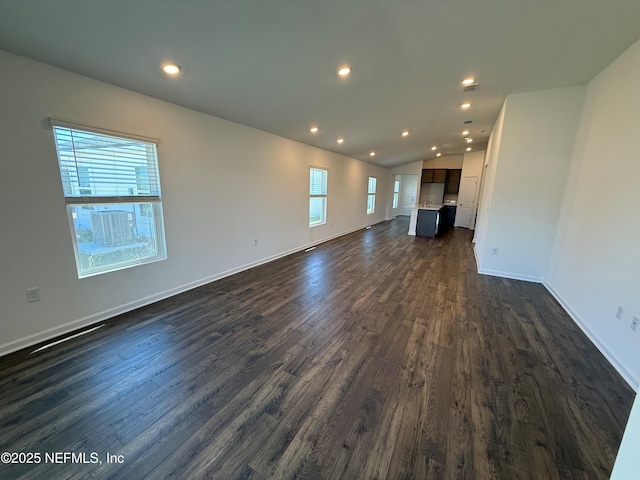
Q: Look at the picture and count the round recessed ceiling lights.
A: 13